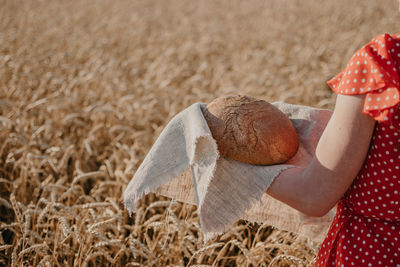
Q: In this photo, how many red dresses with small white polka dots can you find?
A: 1